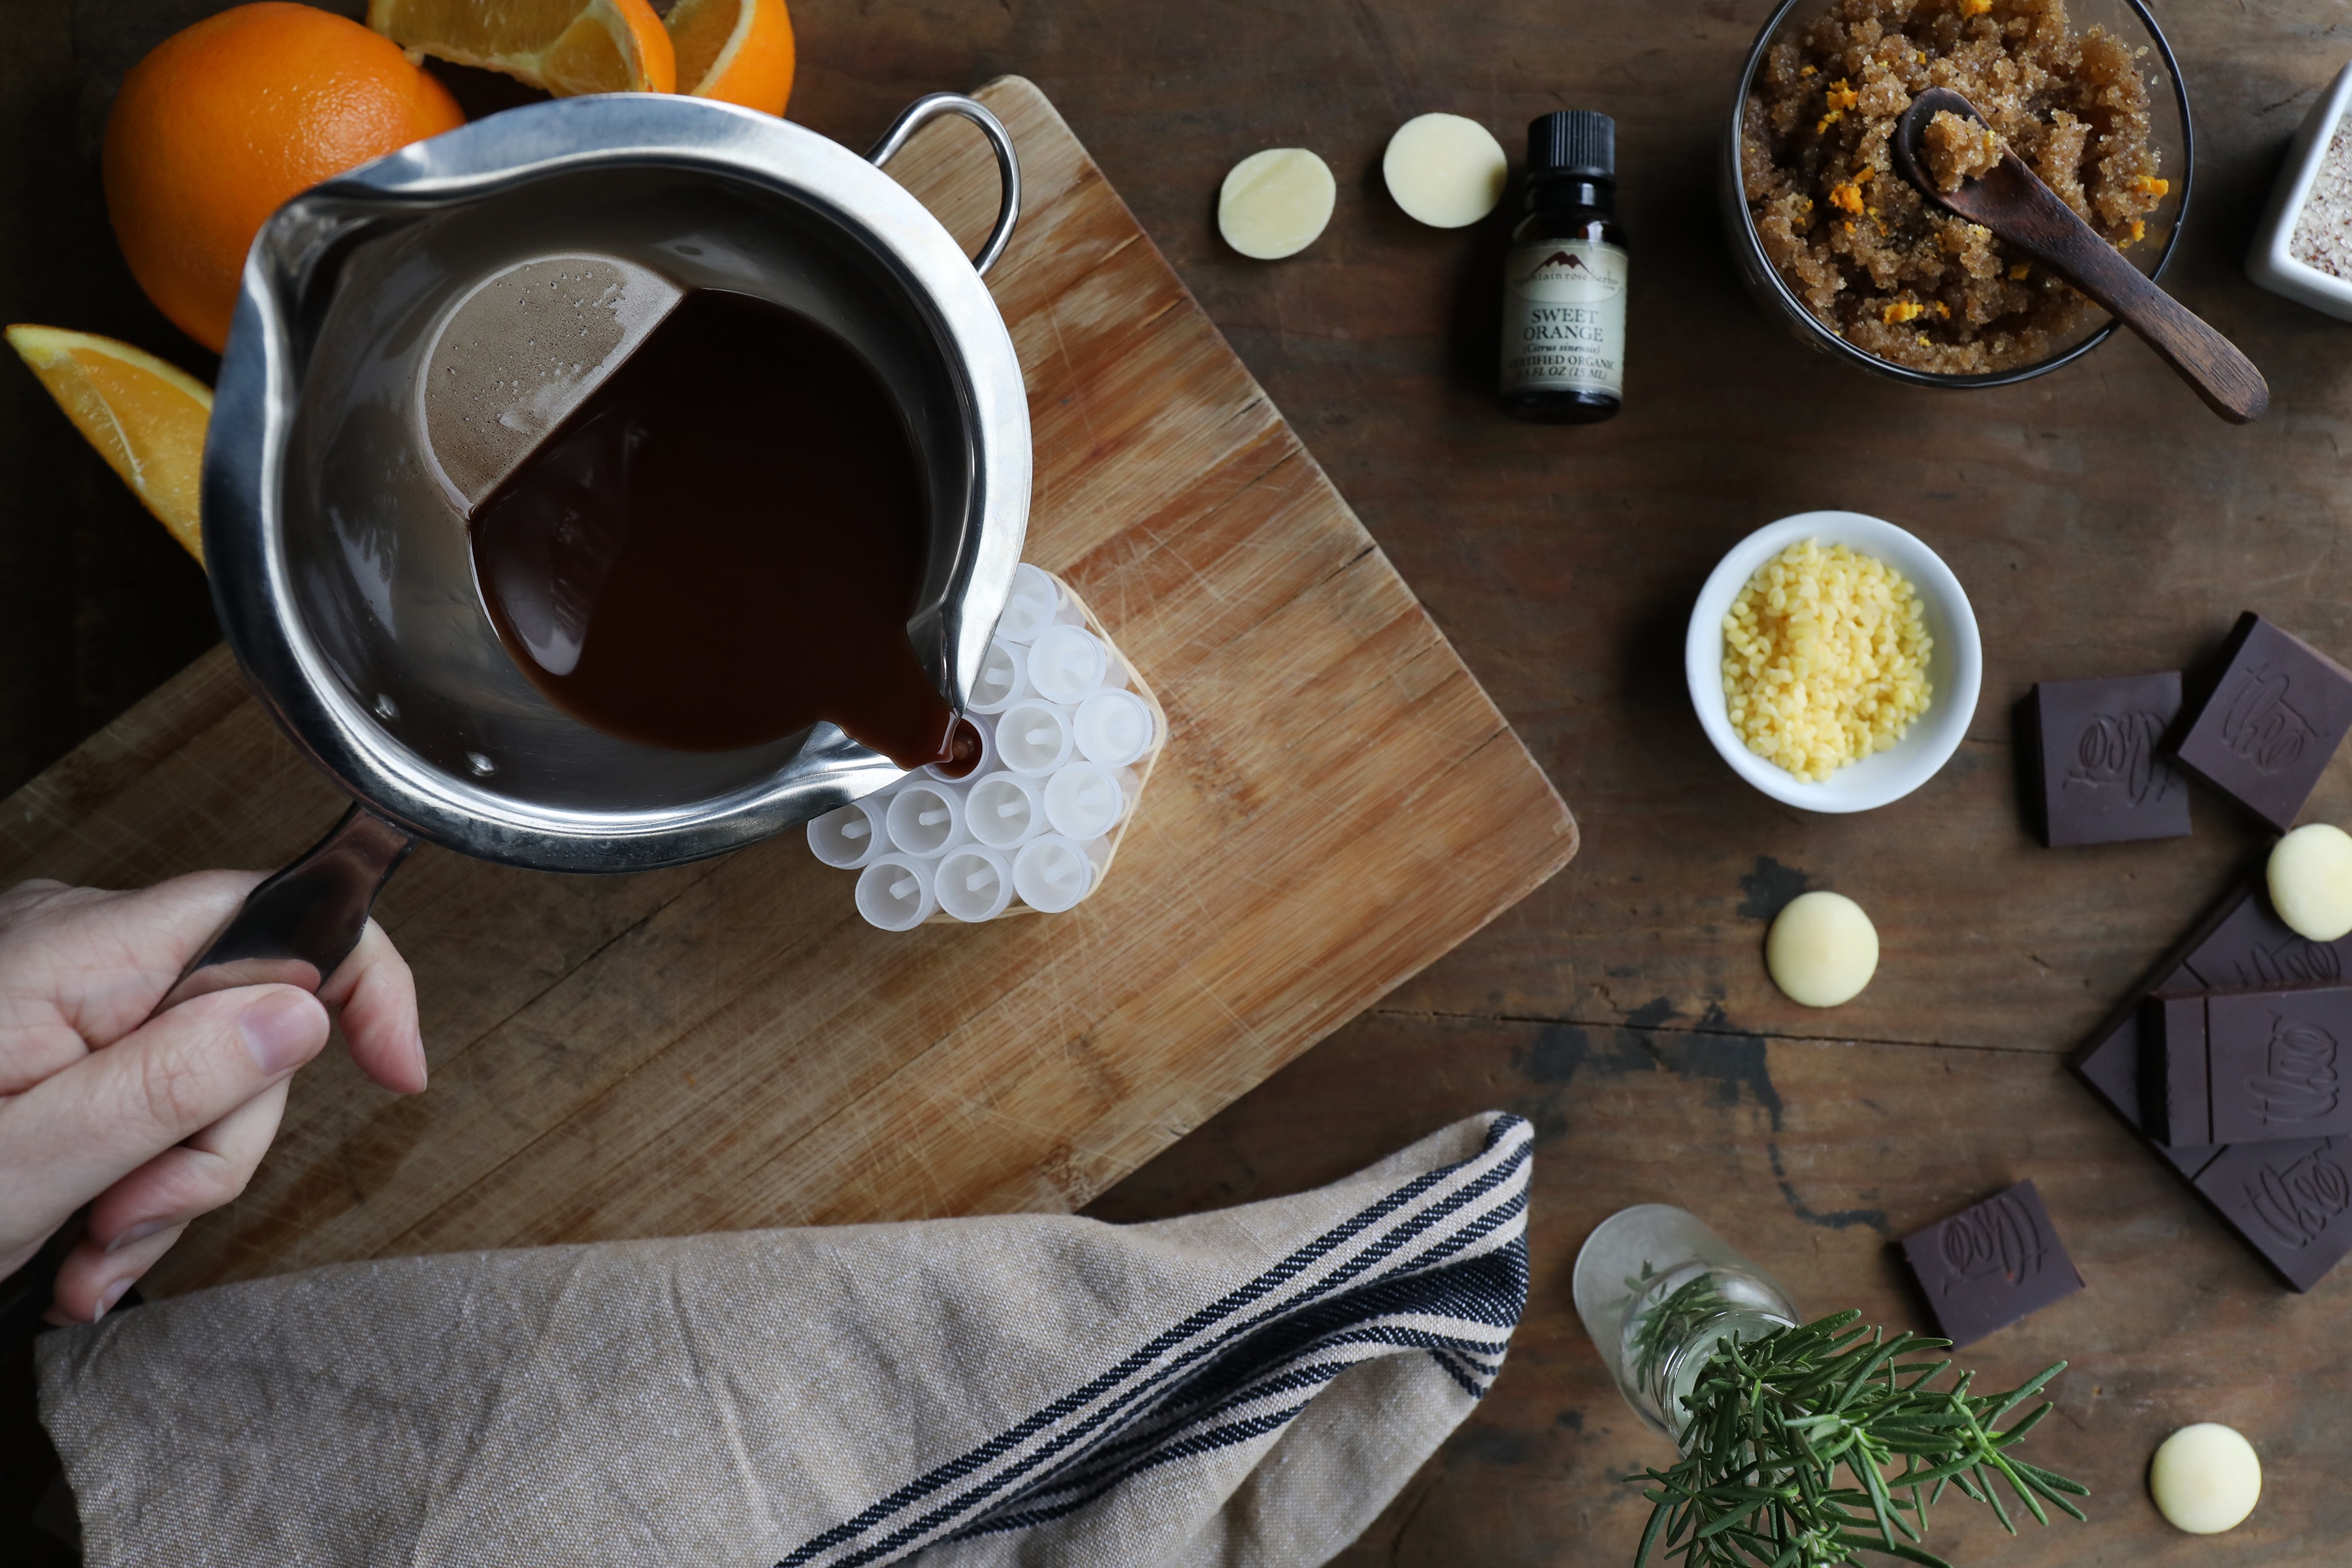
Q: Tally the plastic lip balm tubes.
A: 13